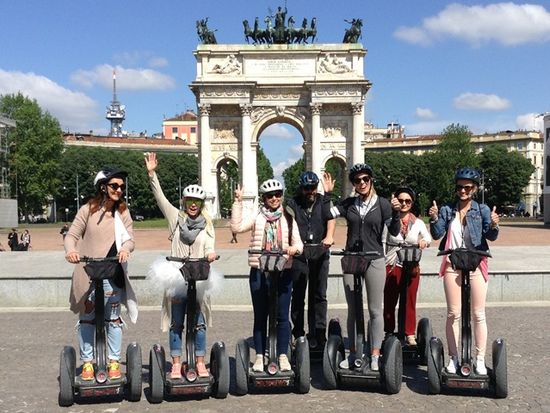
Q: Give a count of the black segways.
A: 7